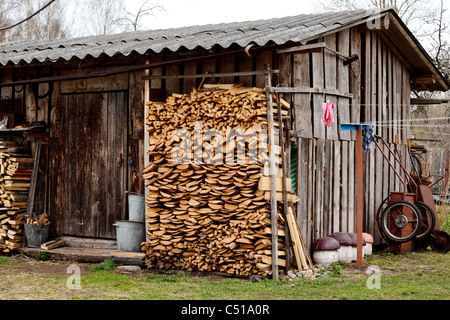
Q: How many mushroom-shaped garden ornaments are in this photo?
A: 4